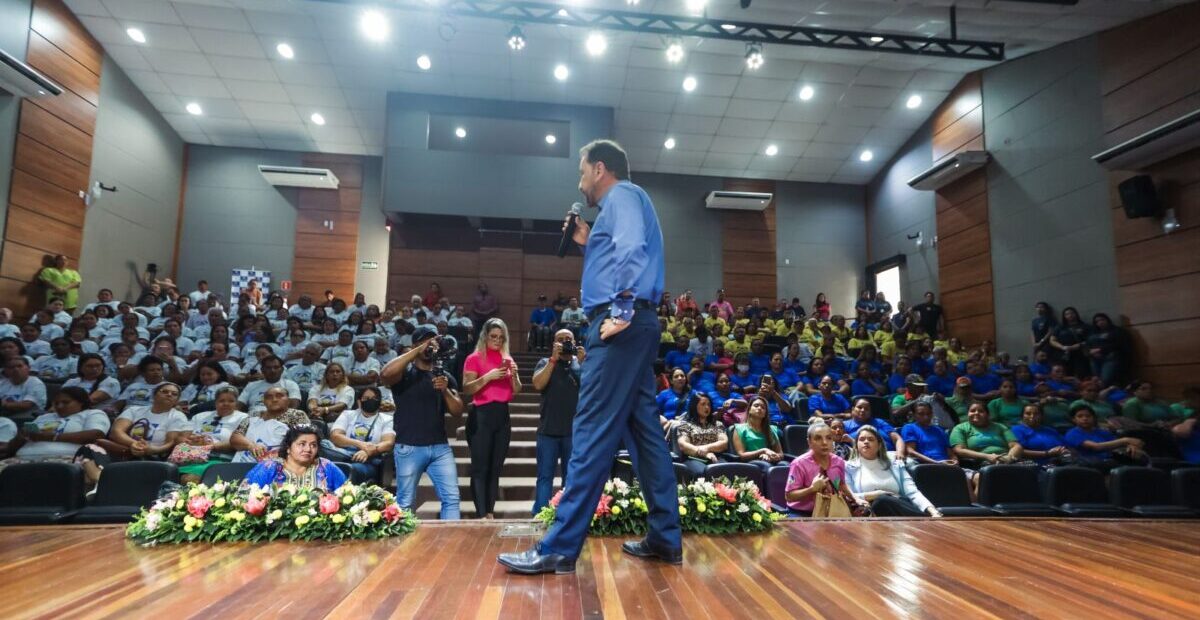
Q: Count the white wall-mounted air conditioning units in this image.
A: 5